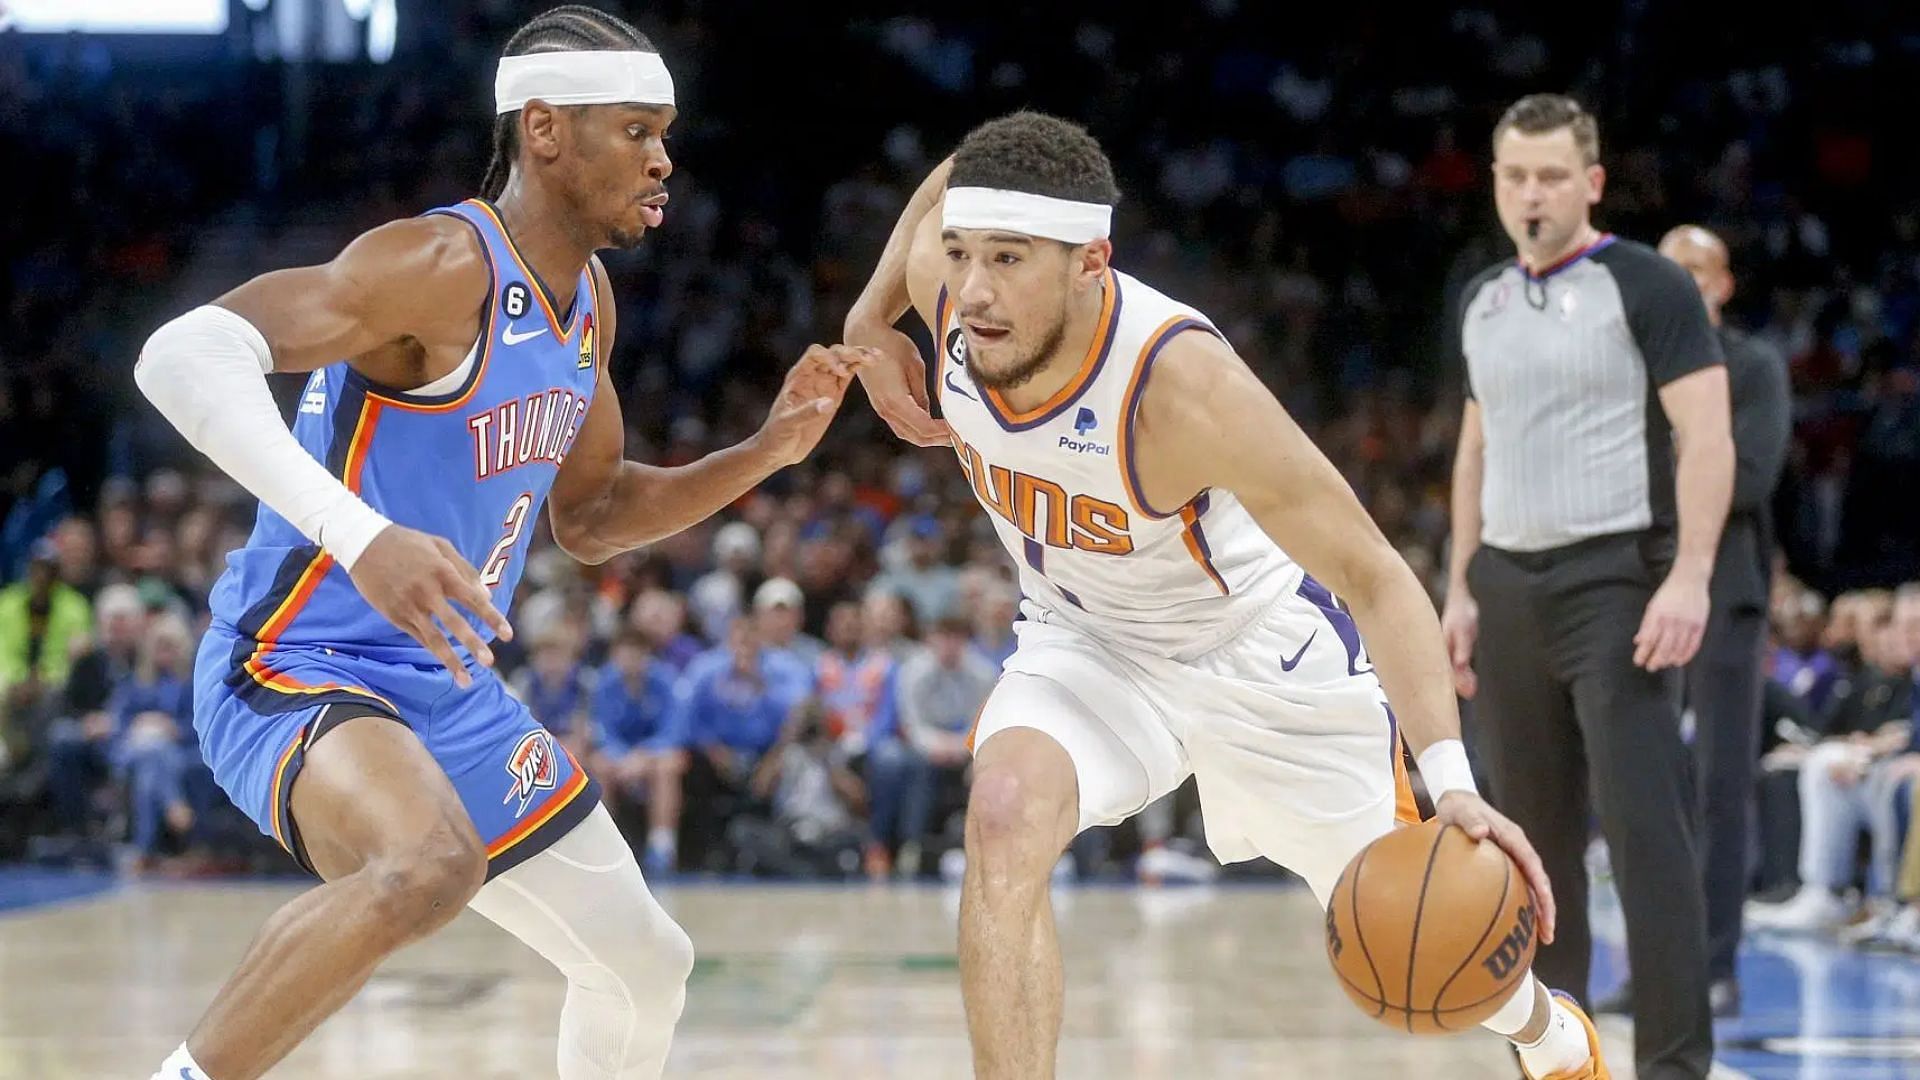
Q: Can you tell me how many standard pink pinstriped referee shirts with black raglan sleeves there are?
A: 0